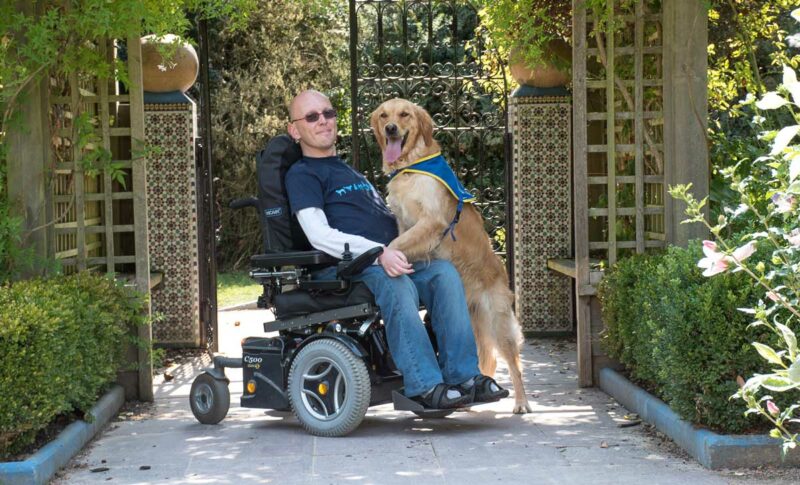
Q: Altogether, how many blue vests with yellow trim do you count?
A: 1